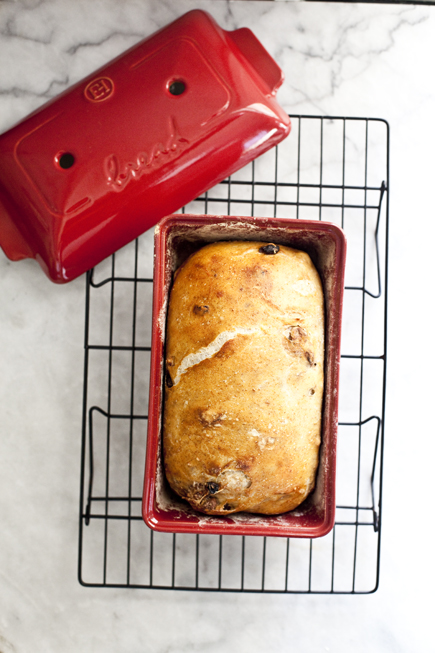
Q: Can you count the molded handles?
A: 2